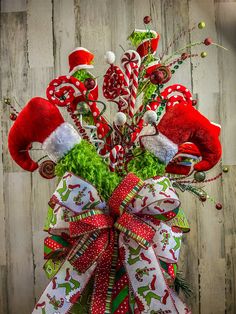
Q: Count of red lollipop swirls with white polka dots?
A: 2